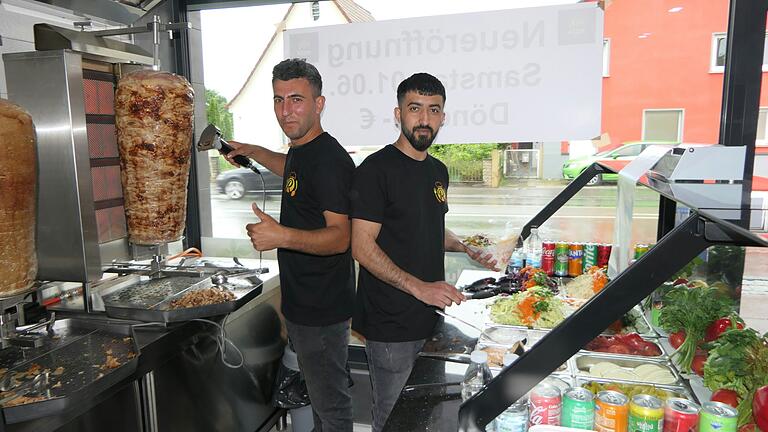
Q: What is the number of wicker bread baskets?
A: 0